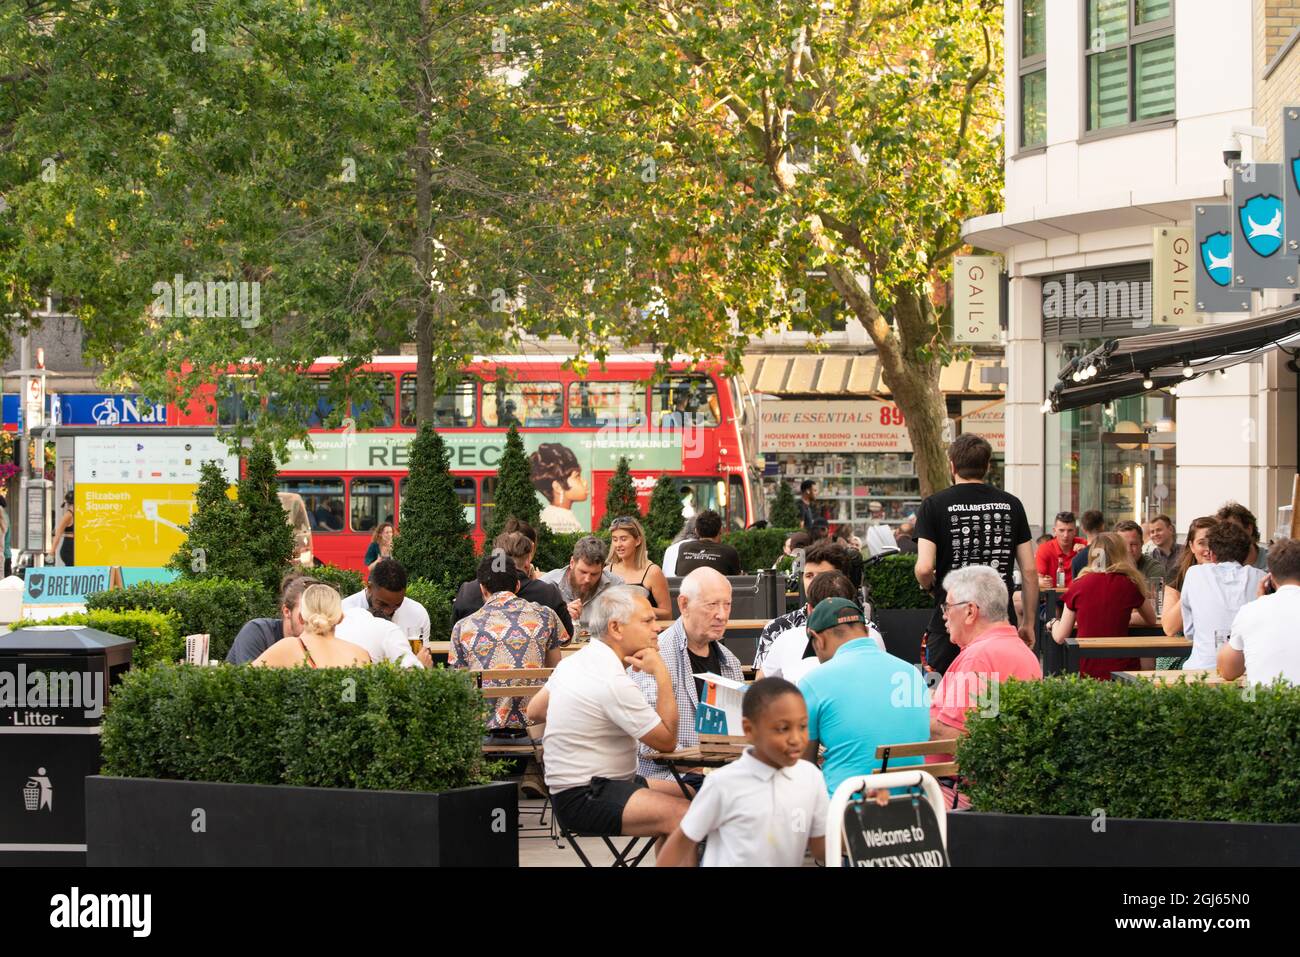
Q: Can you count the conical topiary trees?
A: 7